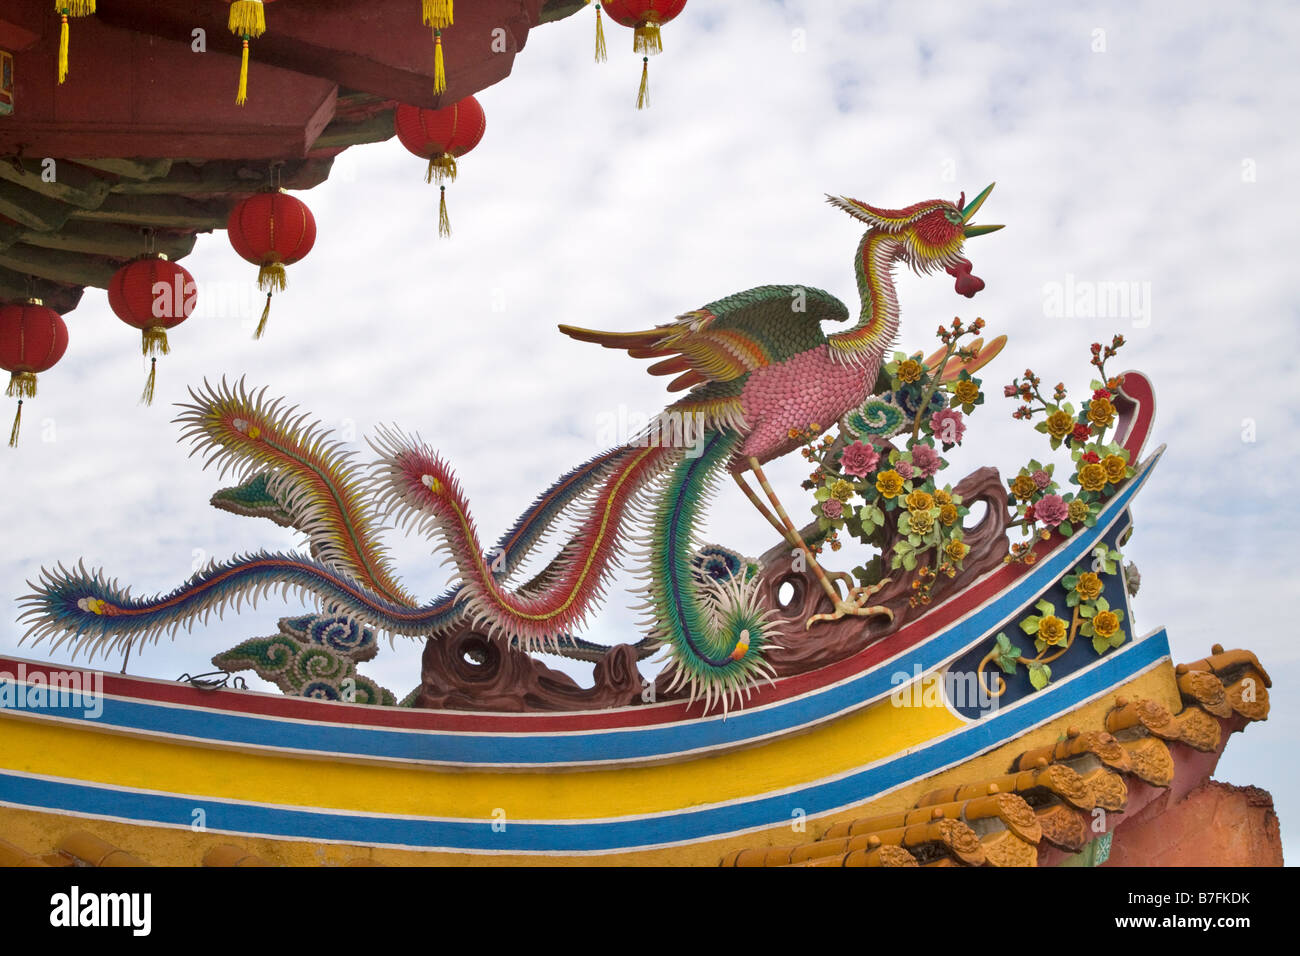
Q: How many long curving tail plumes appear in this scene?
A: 4